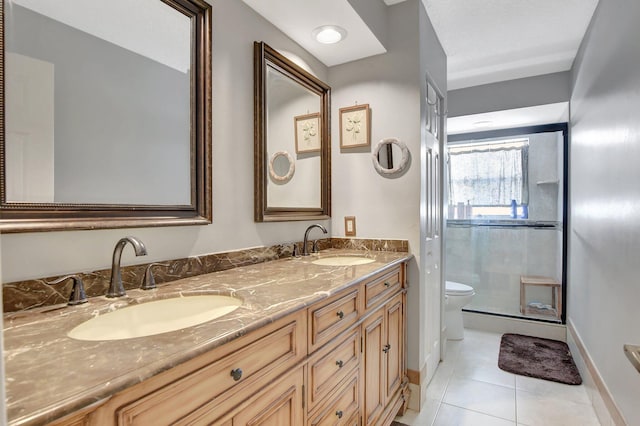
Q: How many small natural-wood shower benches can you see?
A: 1